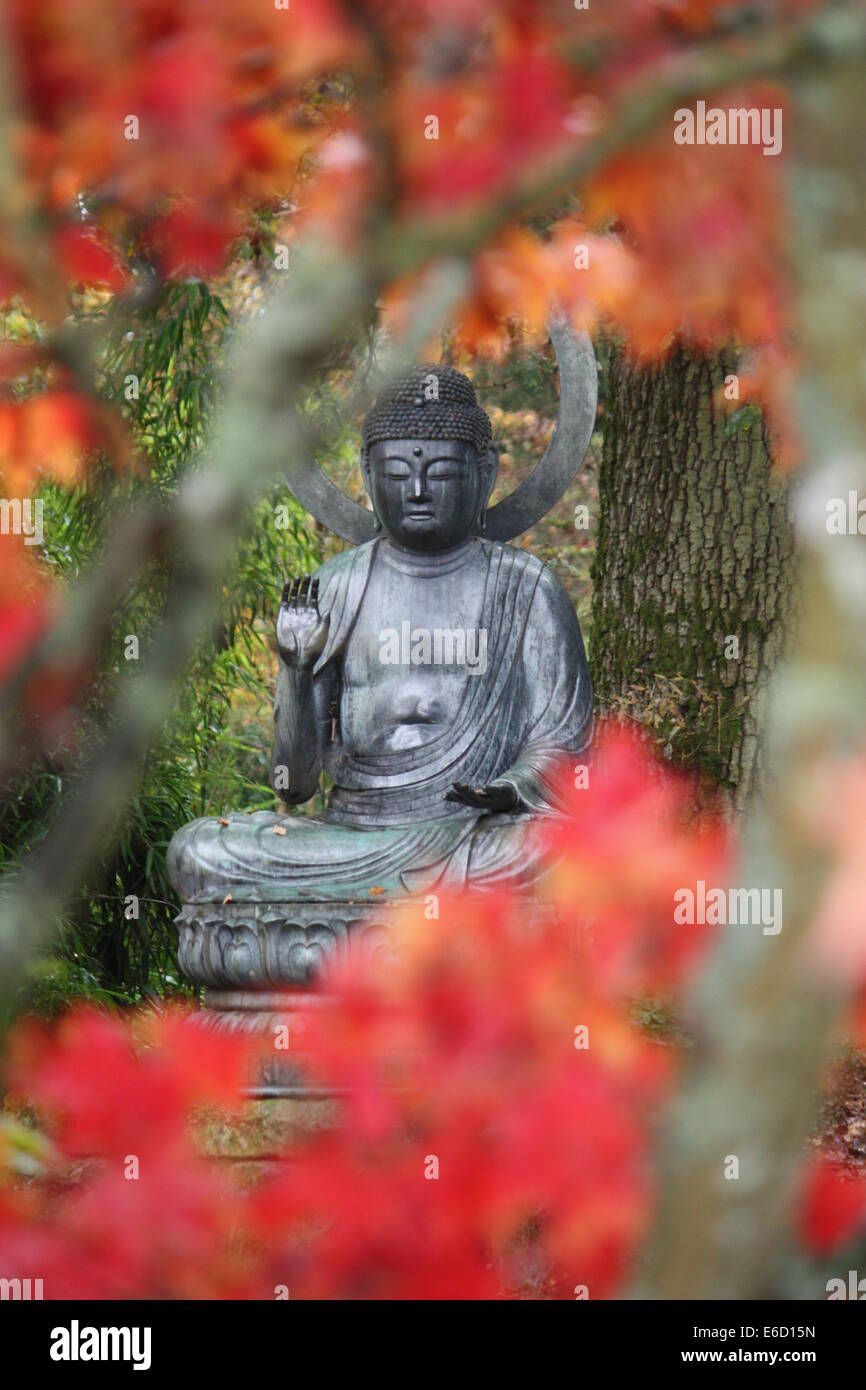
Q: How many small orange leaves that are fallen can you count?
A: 4